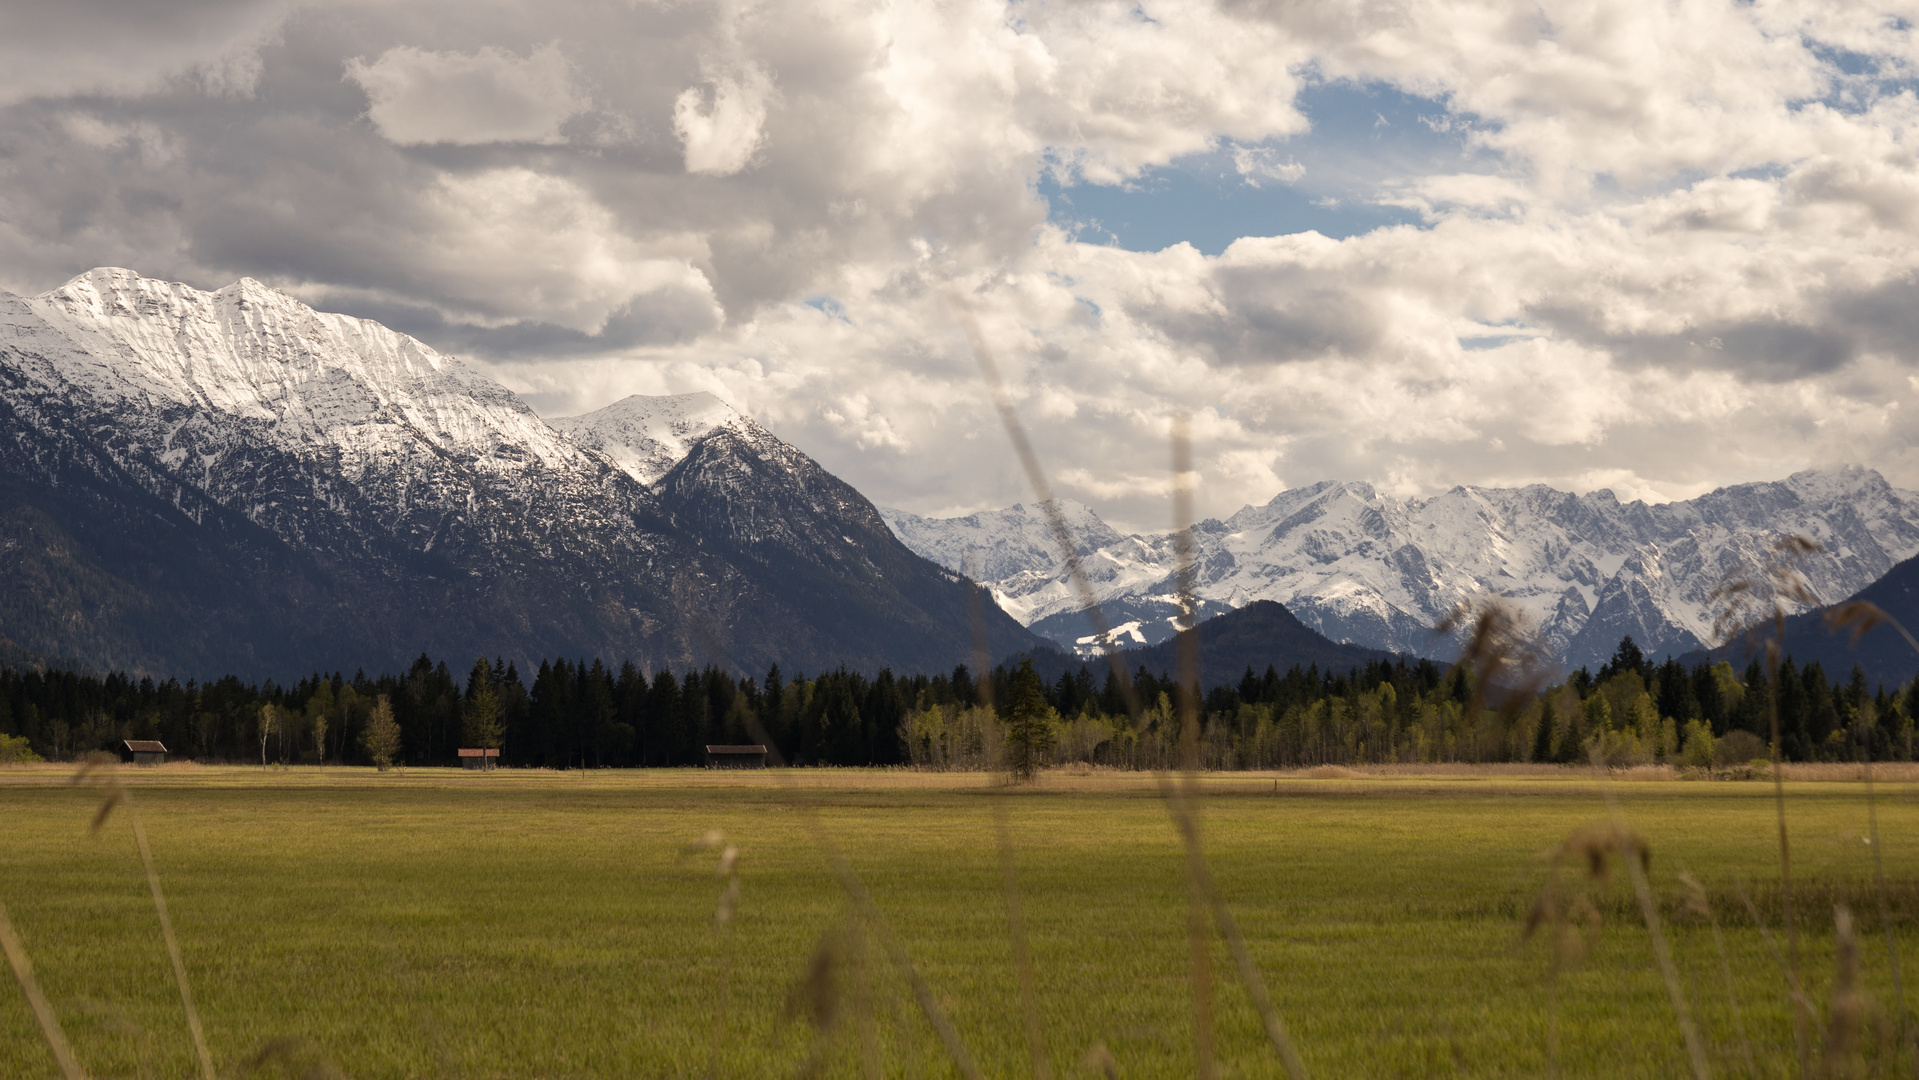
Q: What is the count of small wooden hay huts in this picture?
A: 3